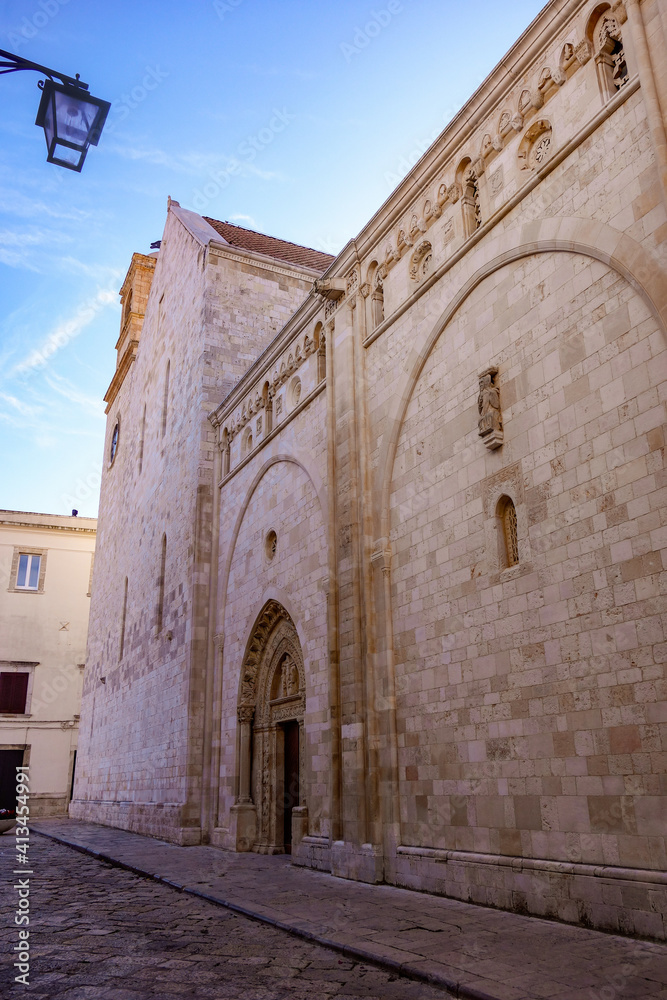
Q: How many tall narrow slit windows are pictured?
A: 4